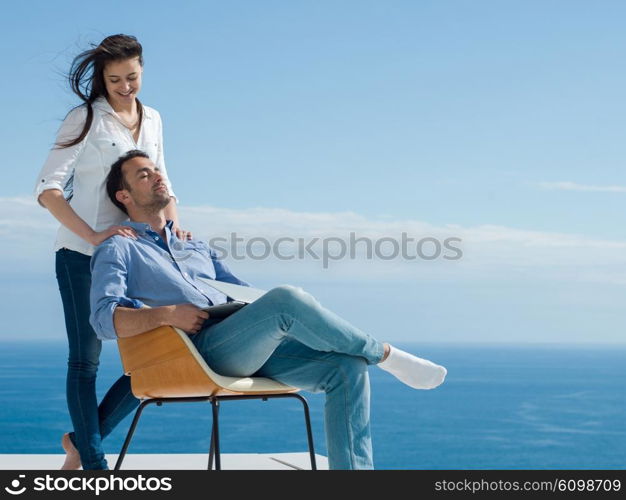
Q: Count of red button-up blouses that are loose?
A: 0